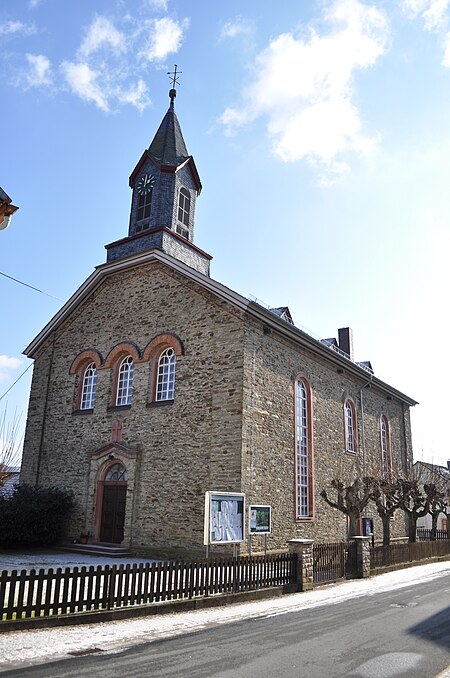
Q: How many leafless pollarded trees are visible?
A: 4